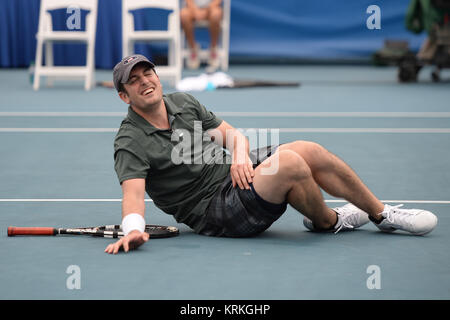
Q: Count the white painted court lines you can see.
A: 3